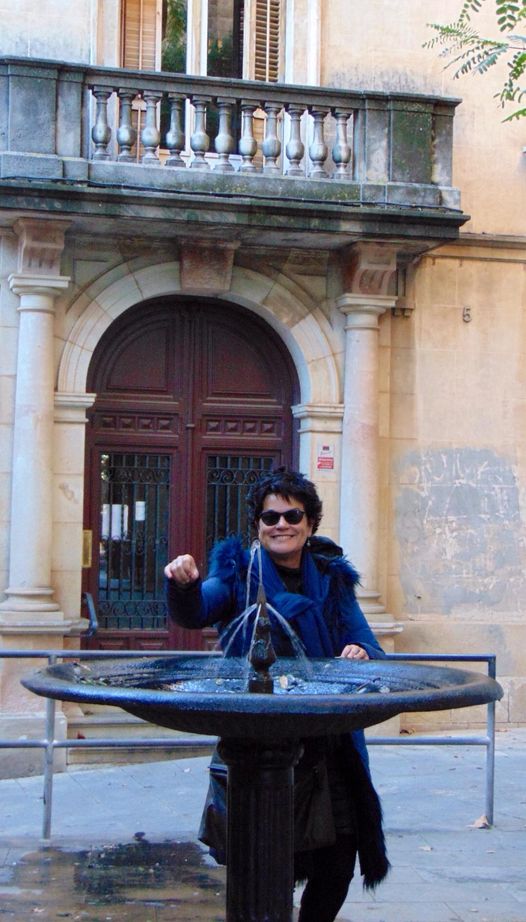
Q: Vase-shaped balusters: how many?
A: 11